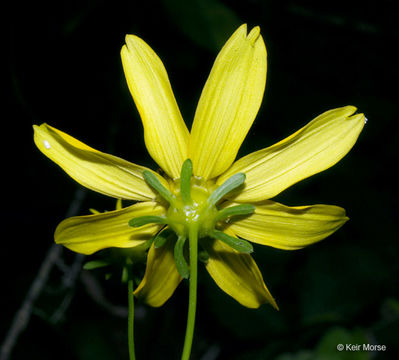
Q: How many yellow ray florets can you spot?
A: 8